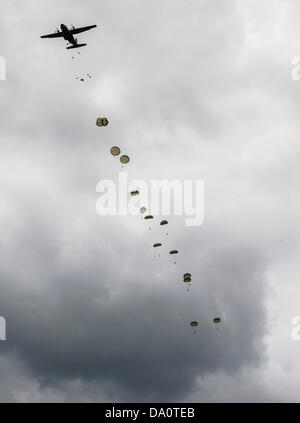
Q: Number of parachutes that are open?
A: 14